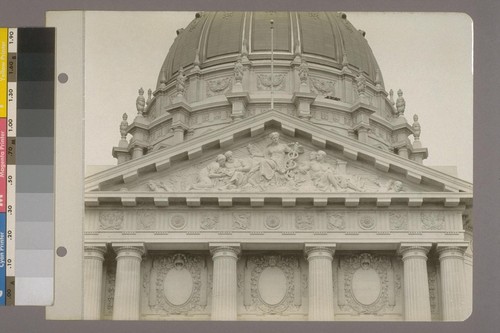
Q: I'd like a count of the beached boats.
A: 0